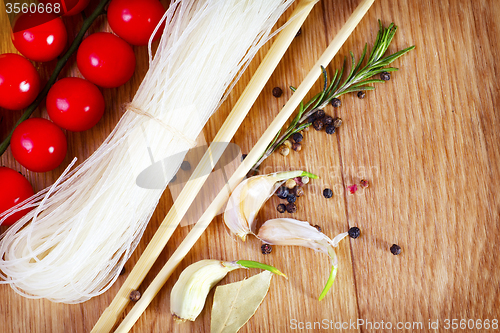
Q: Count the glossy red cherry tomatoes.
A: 8